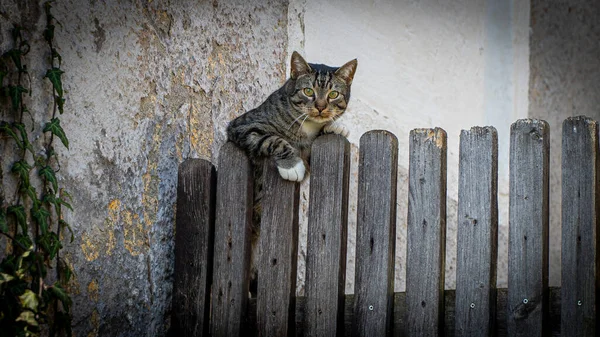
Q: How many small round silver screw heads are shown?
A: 4